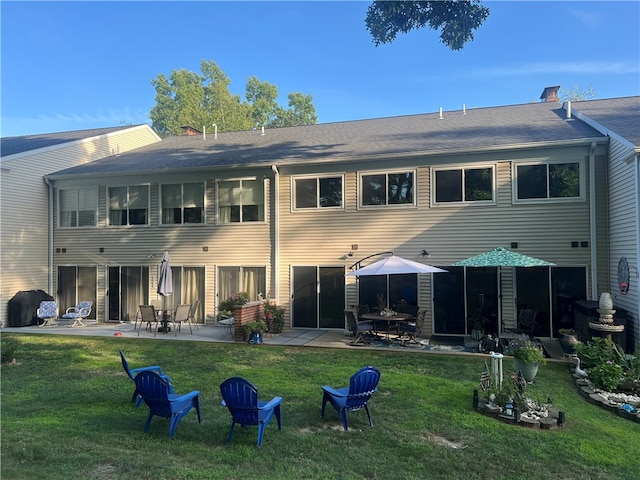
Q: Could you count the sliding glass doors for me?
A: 8